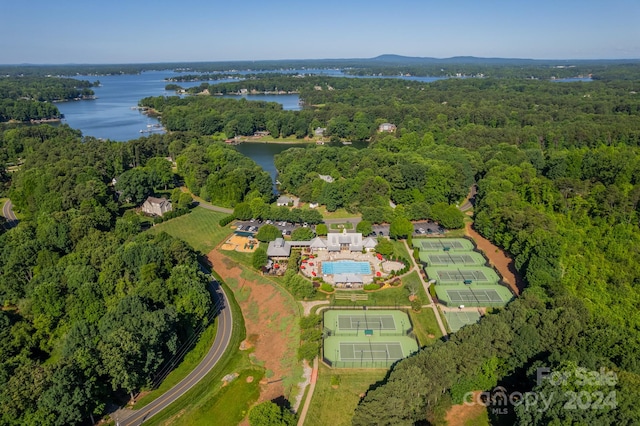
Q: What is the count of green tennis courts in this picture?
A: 6